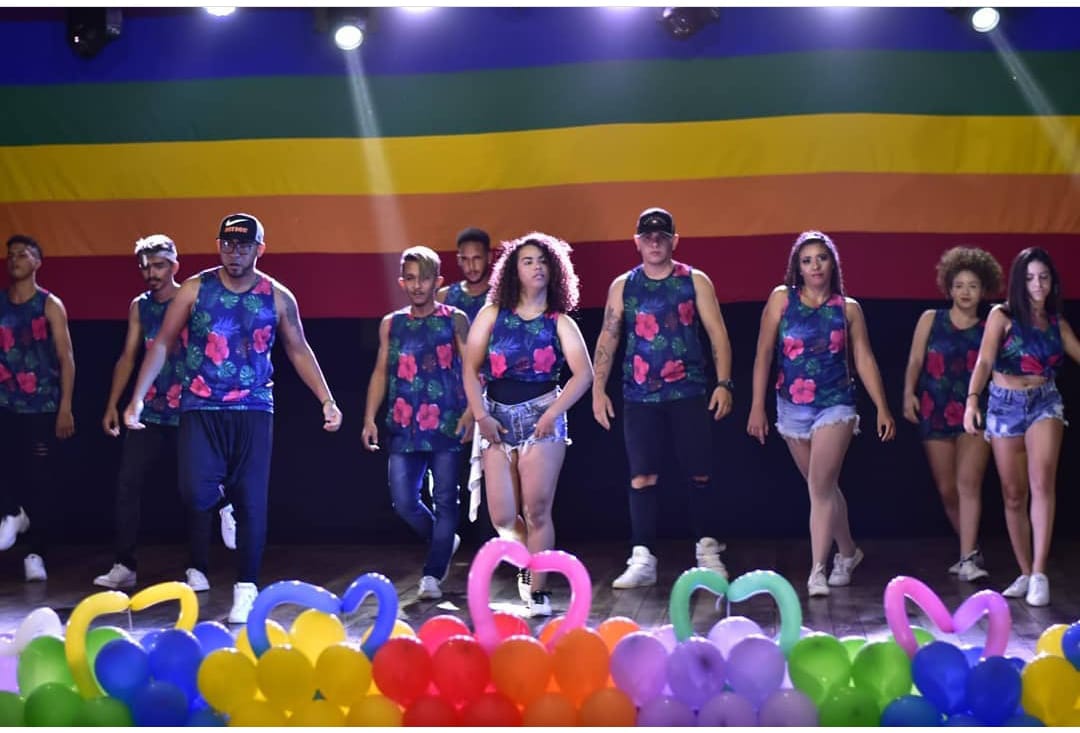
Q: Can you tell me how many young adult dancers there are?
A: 10